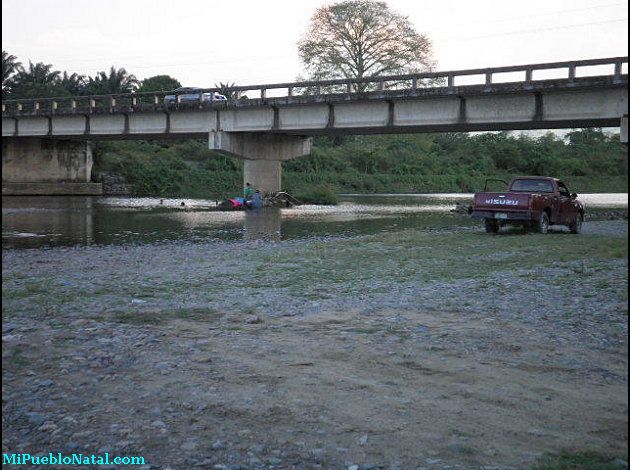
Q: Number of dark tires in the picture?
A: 3